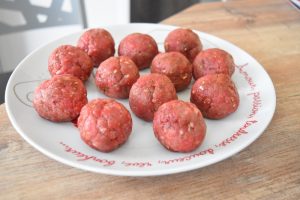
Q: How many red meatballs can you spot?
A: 12